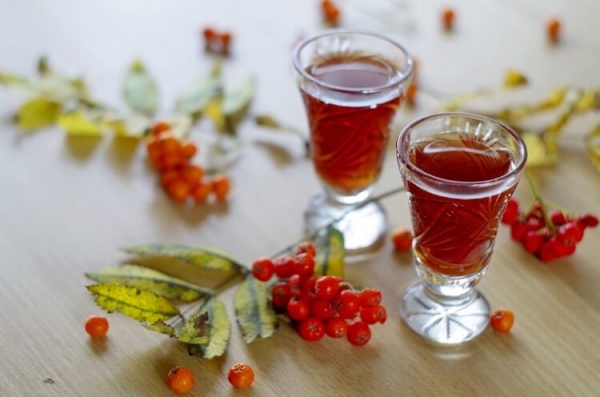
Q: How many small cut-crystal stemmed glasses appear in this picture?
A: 2